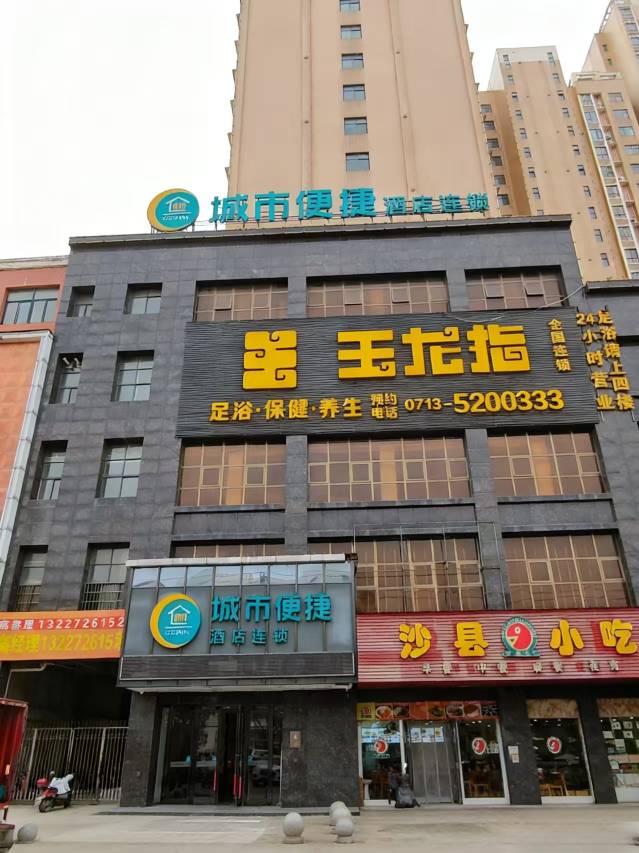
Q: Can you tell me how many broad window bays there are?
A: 9